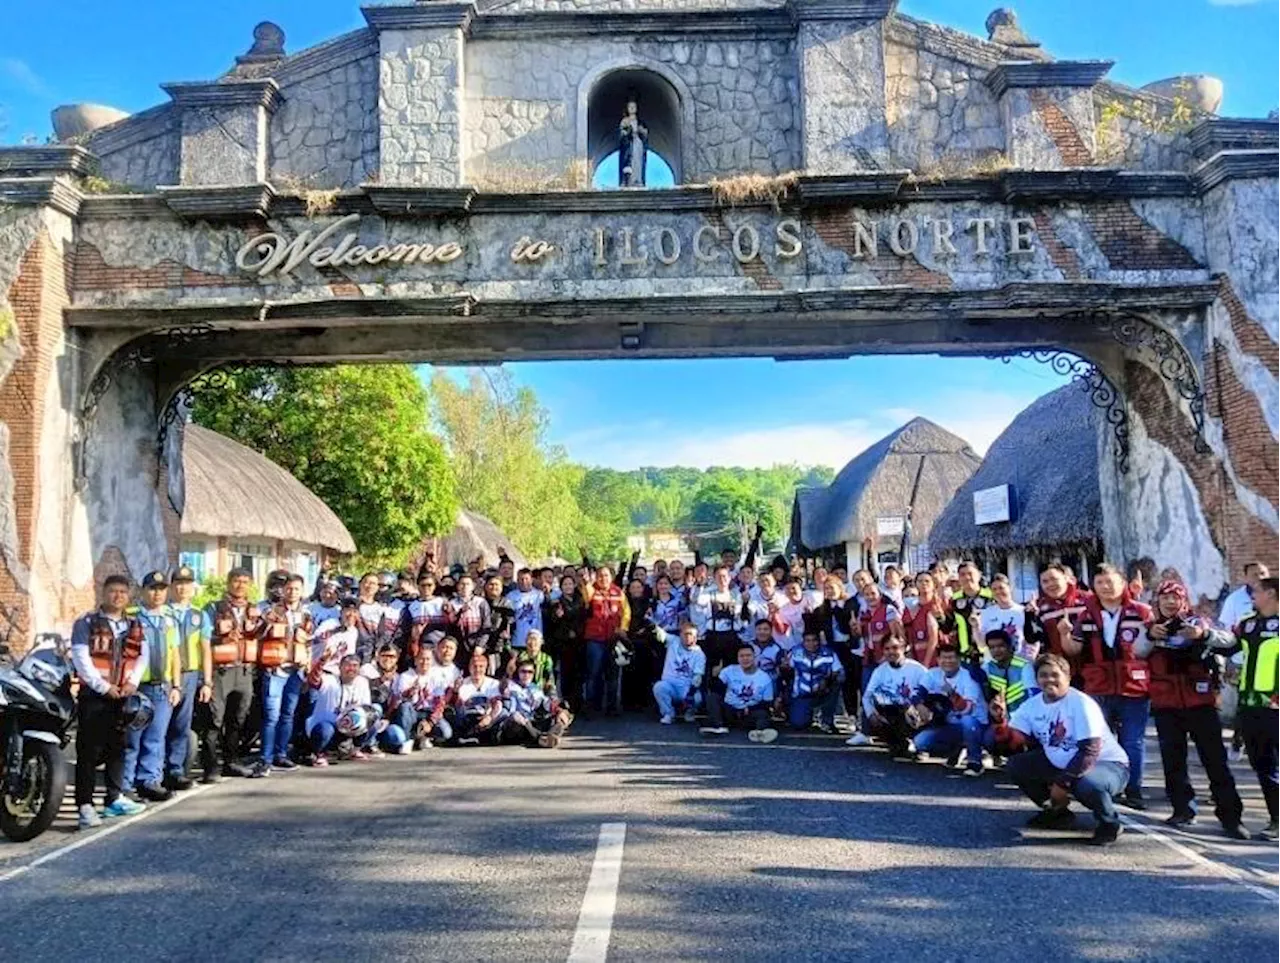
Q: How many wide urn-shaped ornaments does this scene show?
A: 2